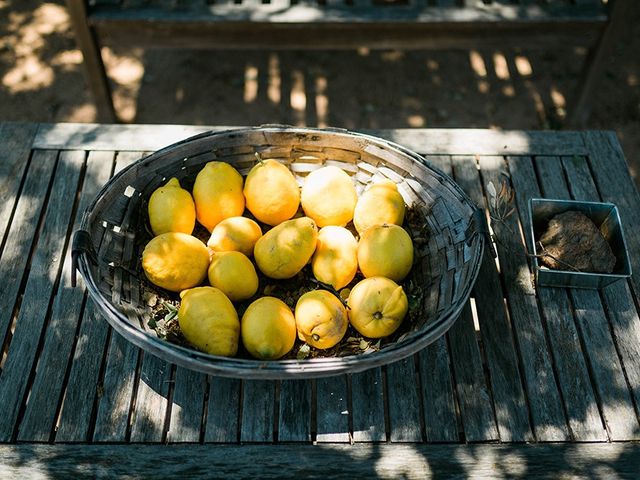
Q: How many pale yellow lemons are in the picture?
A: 15